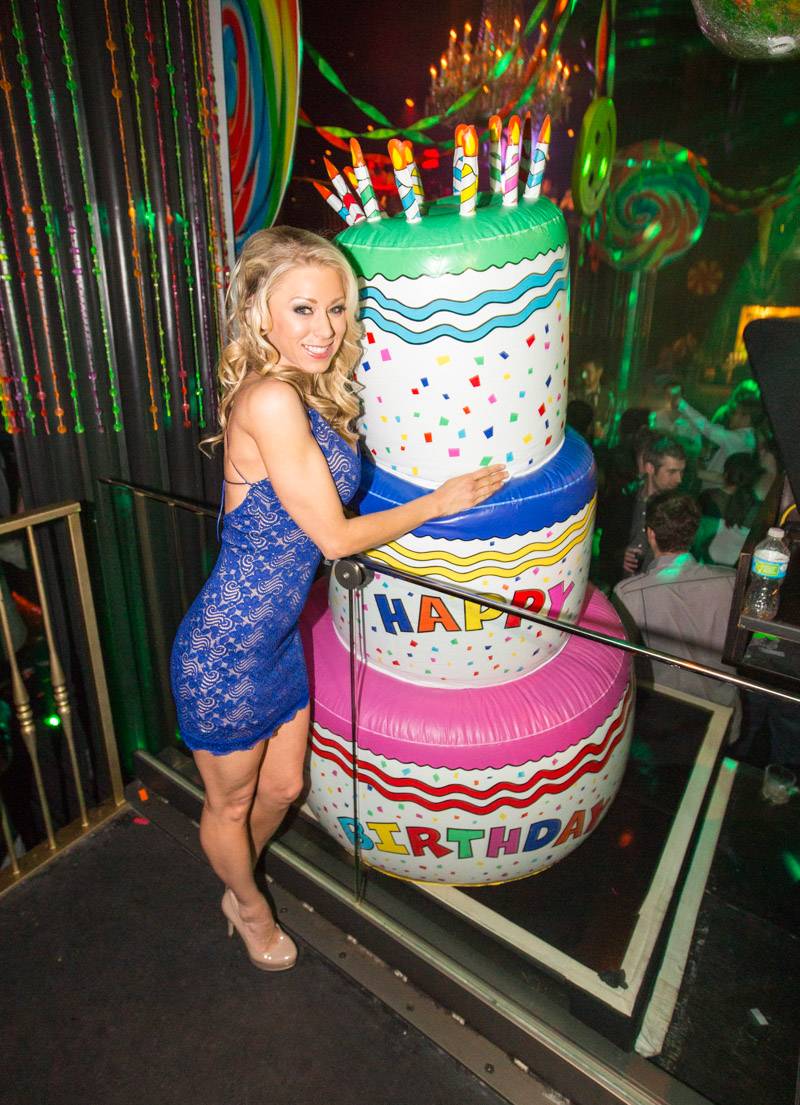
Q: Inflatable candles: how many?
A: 12